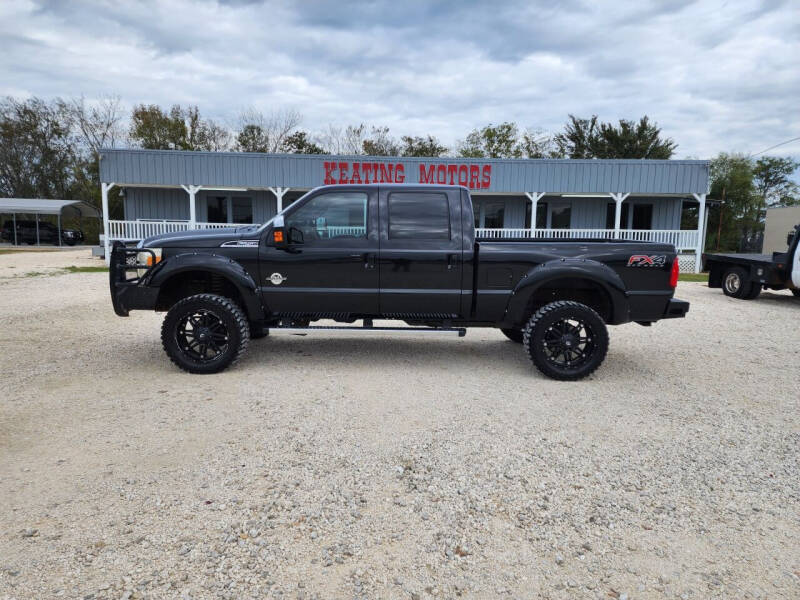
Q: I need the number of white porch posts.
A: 6